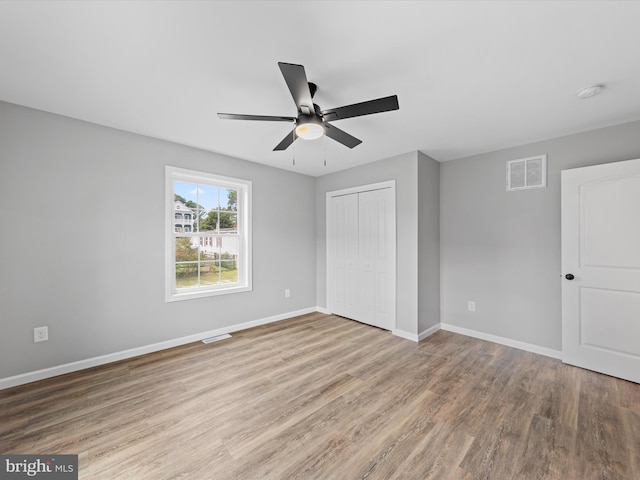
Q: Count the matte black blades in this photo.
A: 5